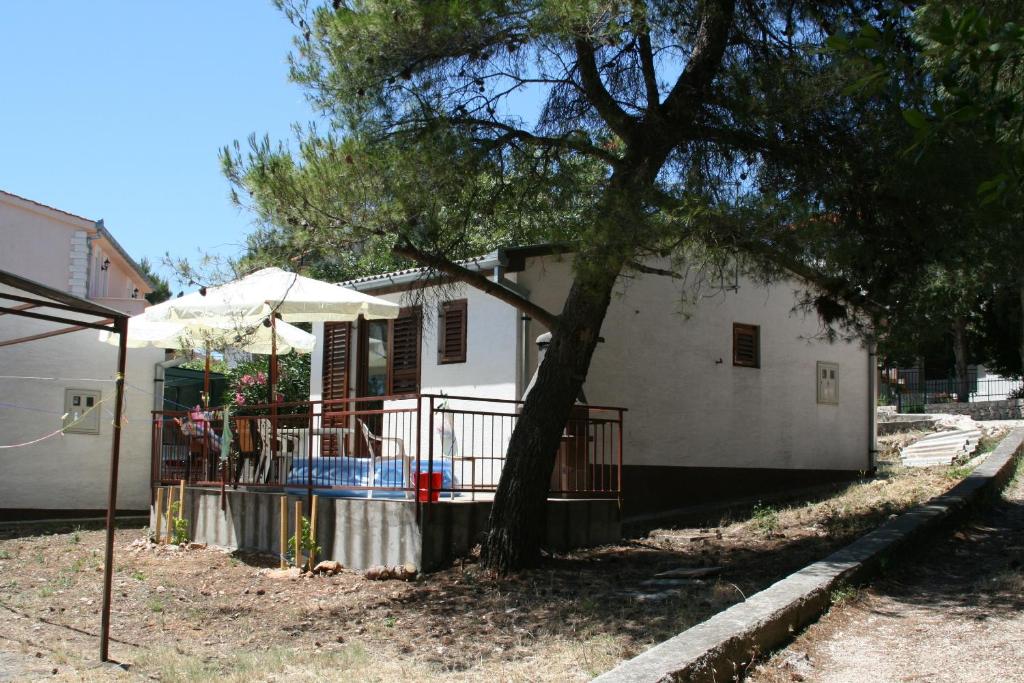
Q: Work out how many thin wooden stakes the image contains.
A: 6